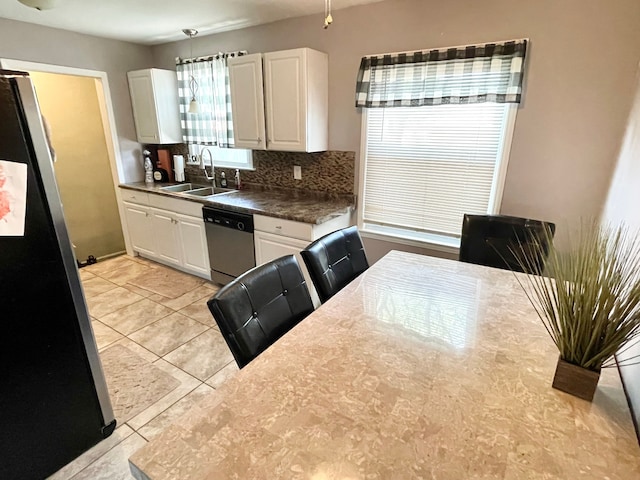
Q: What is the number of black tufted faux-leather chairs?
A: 3